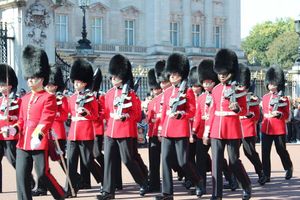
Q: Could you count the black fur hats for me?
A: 14